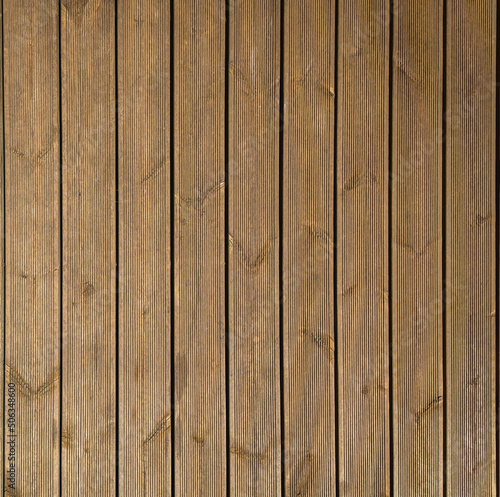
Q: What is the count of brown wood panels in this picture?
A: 9